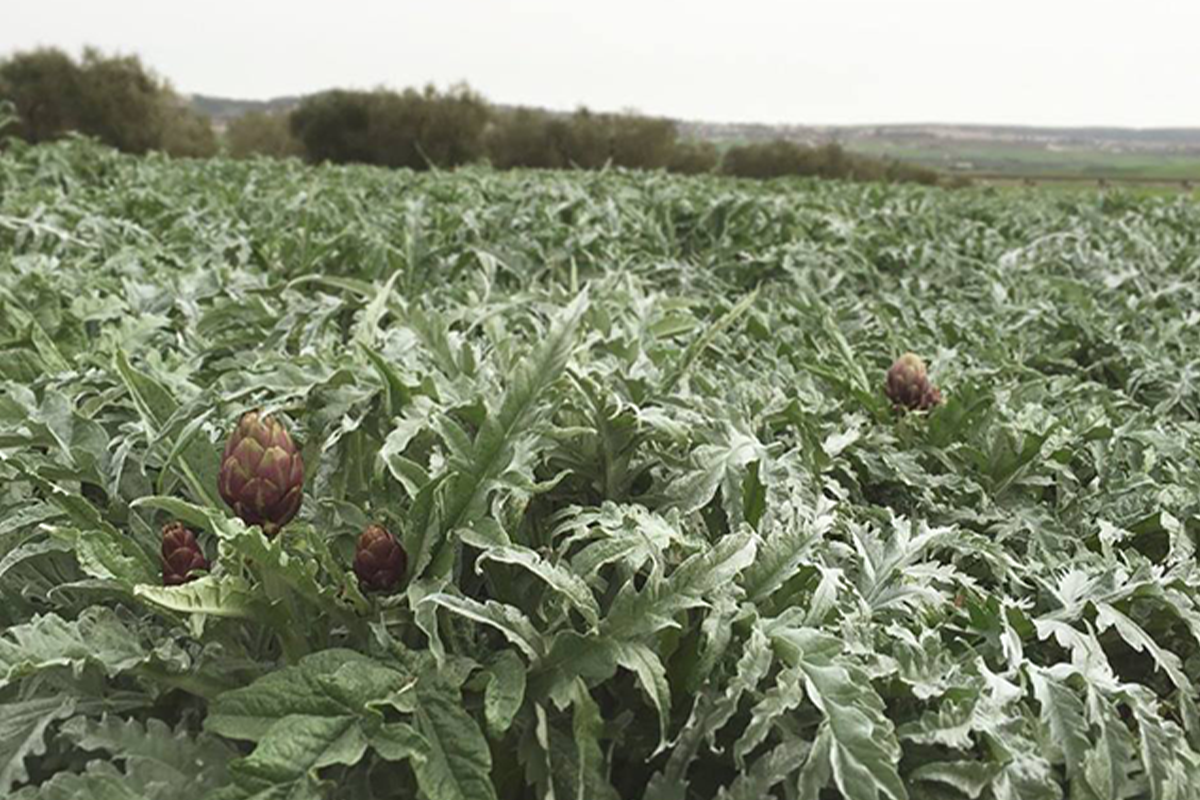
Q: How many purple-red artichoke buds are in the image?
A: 4